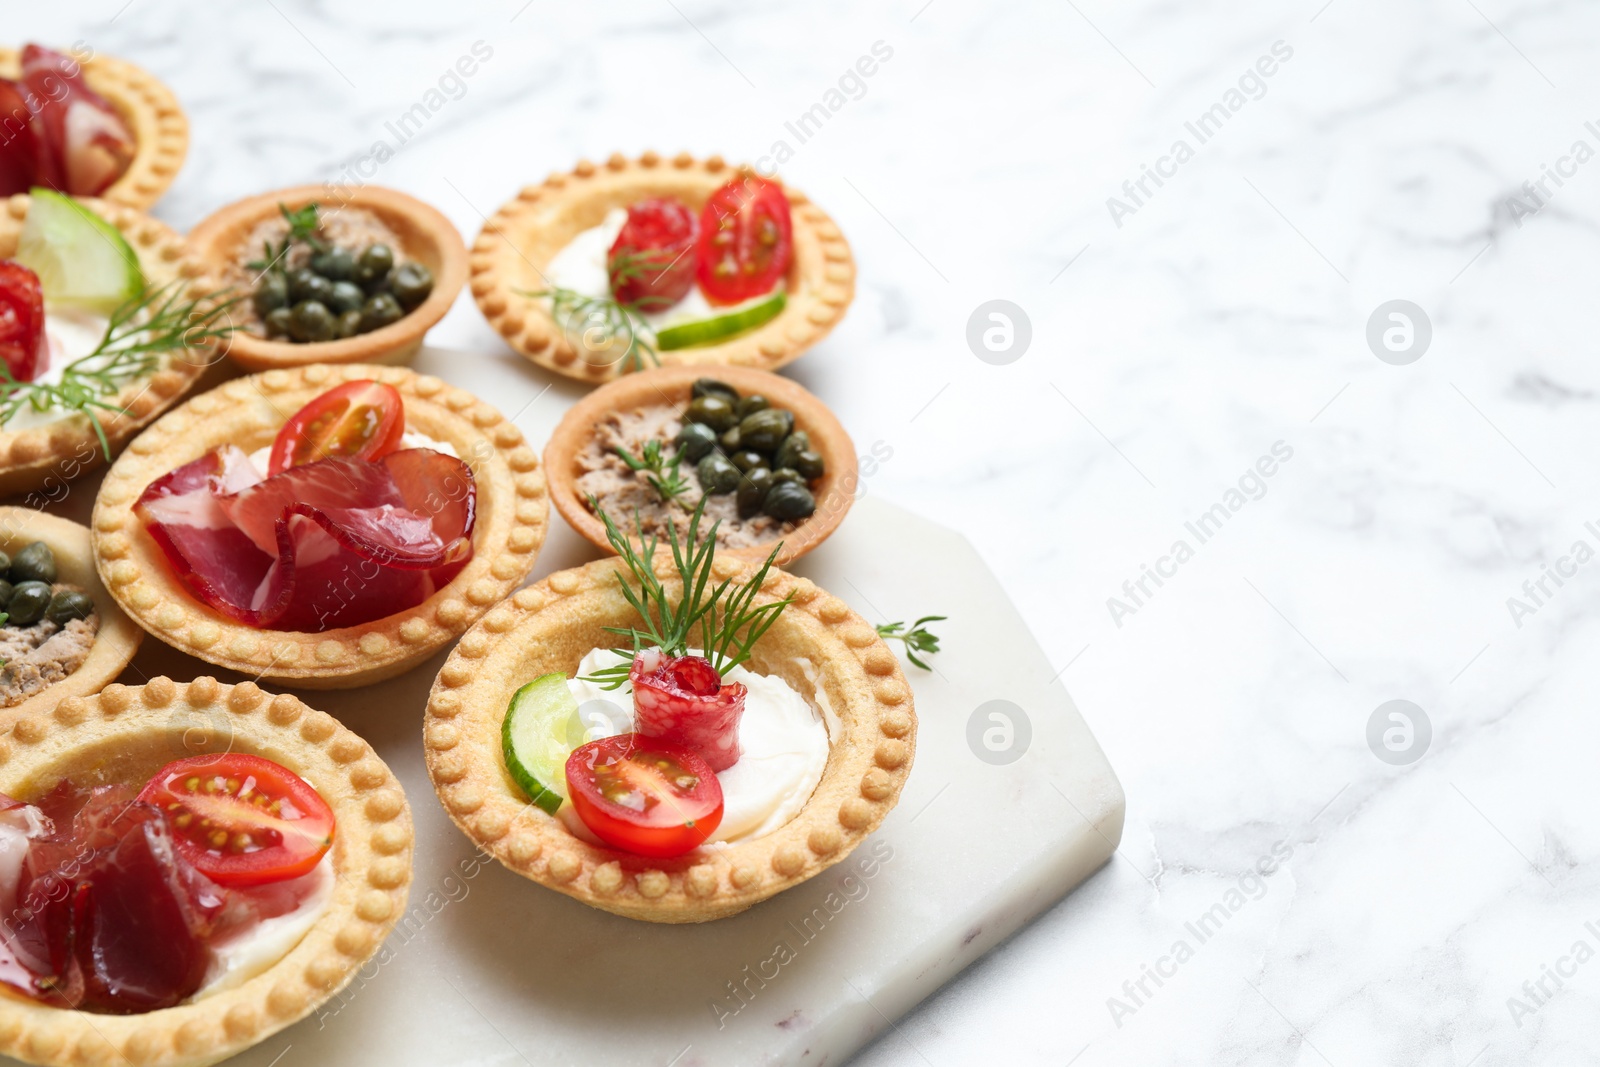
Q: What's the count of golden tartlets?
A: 9